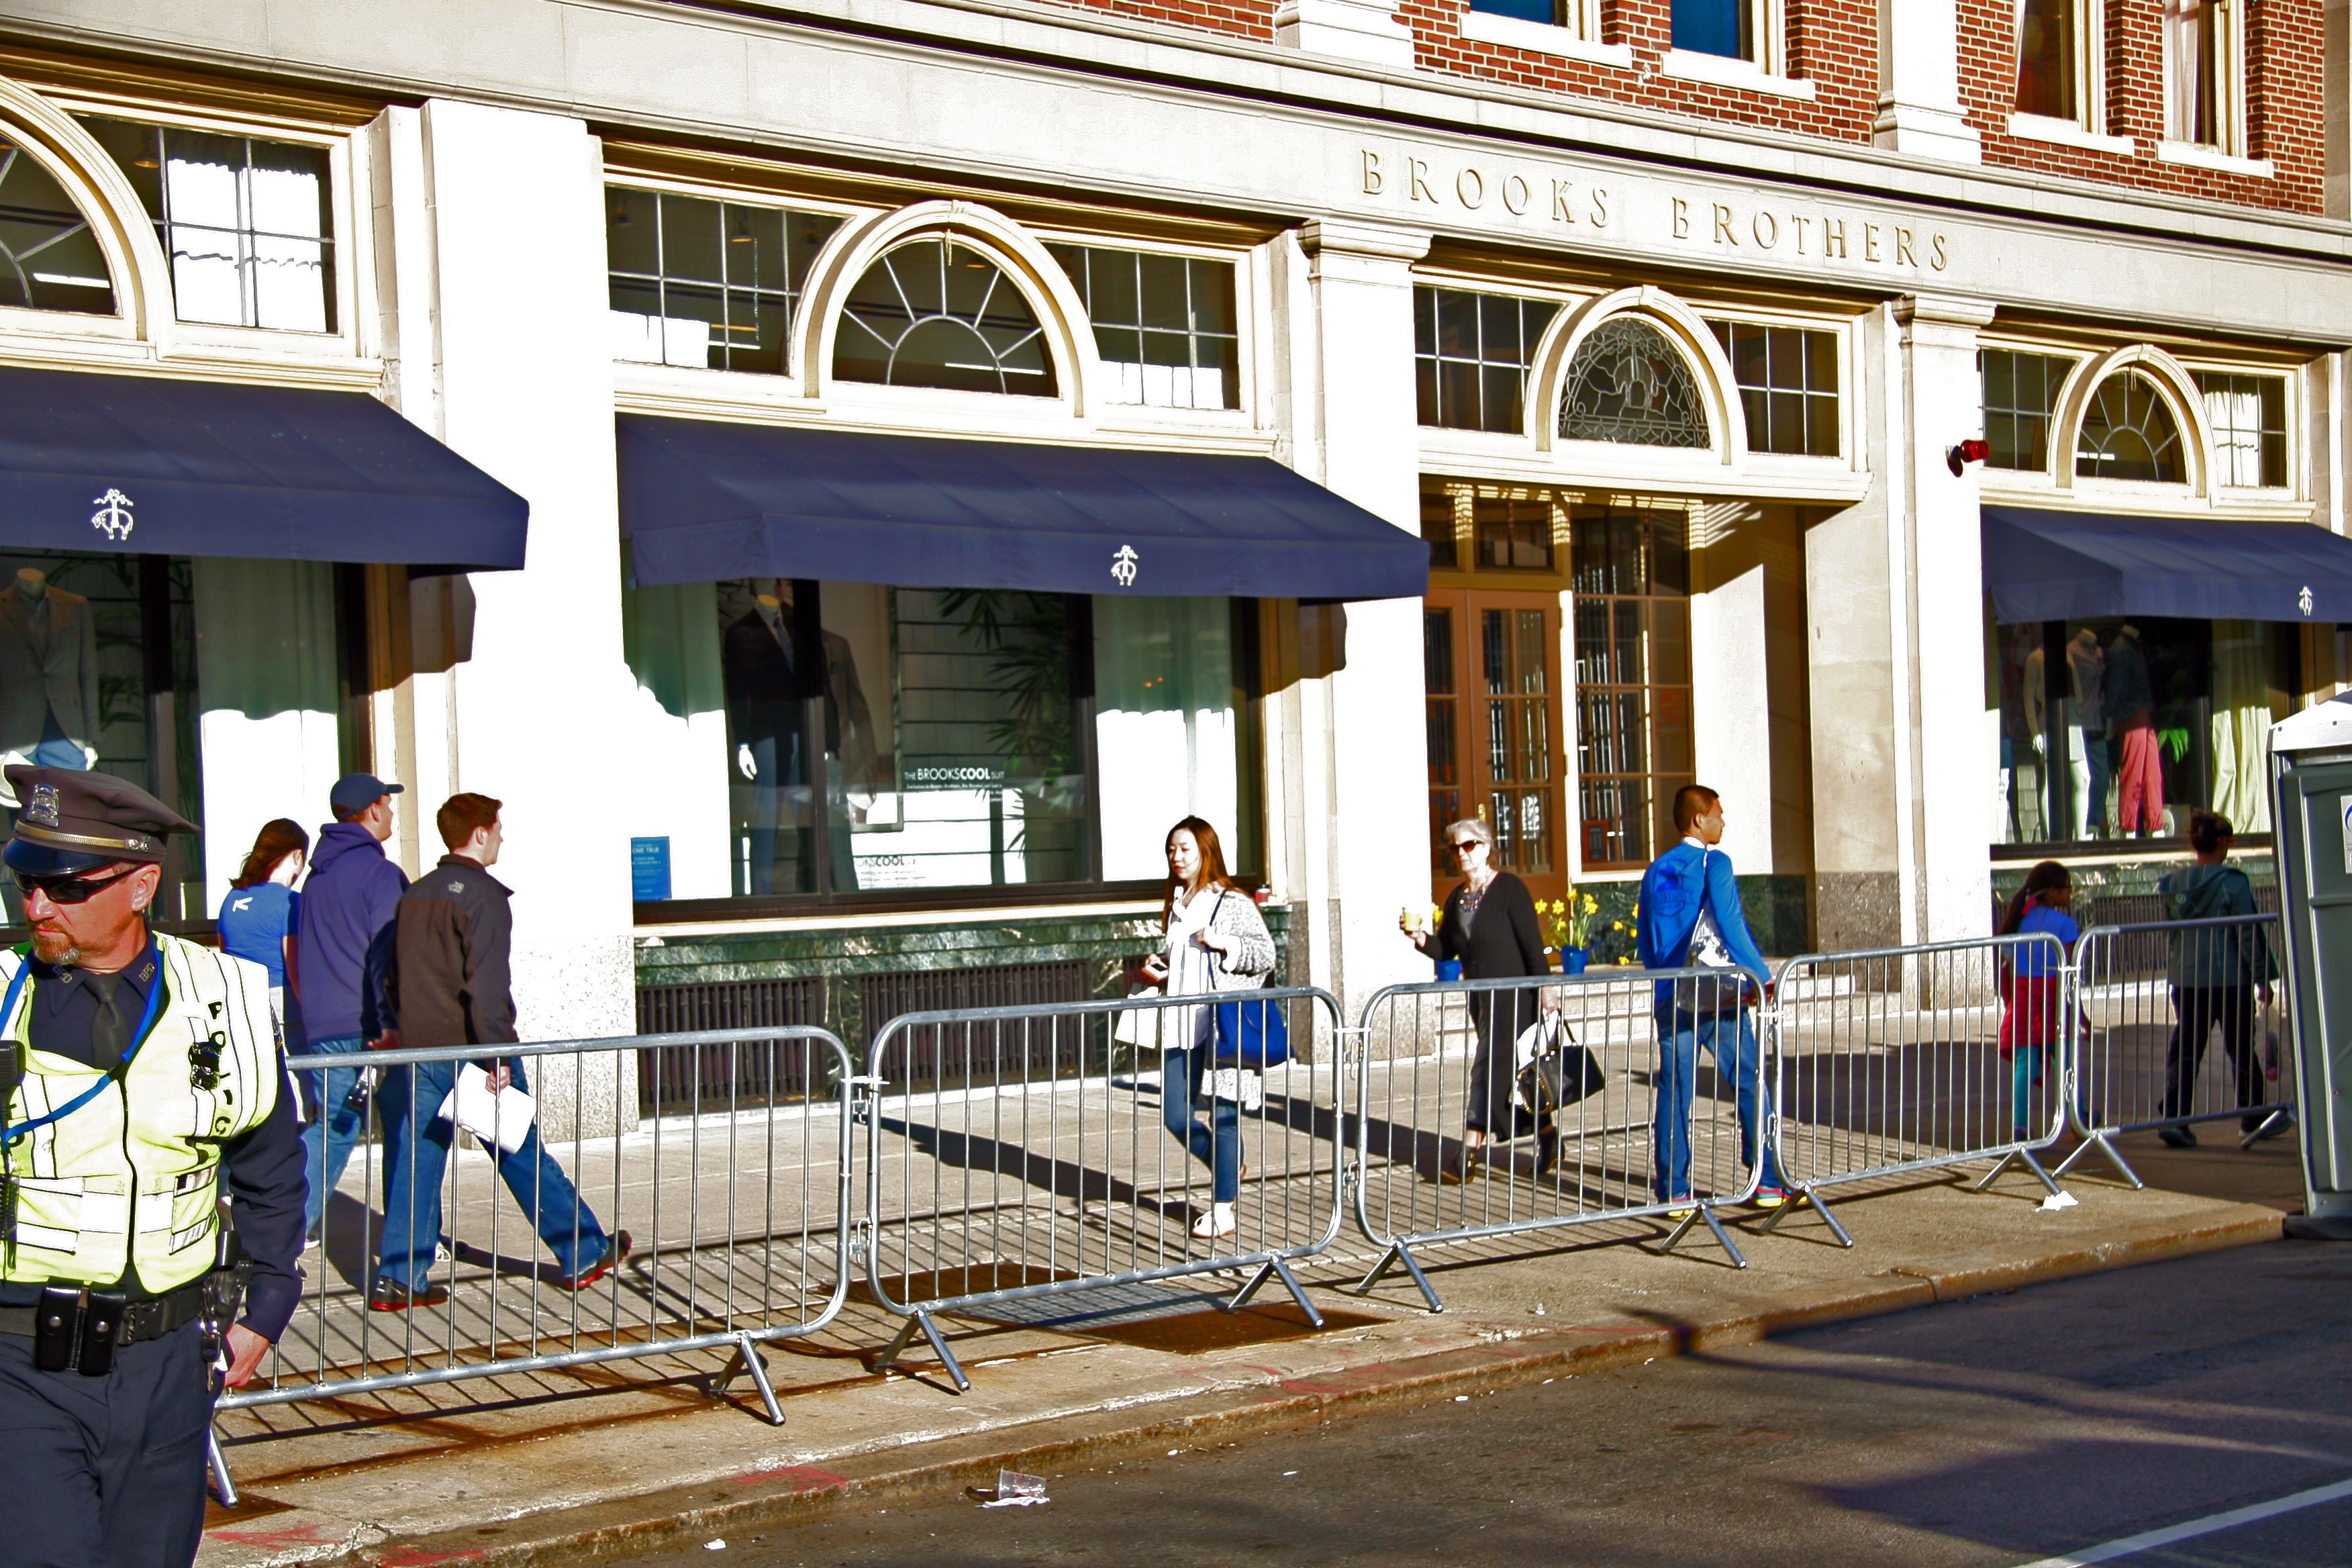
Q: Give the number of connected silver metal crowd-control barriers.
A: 5